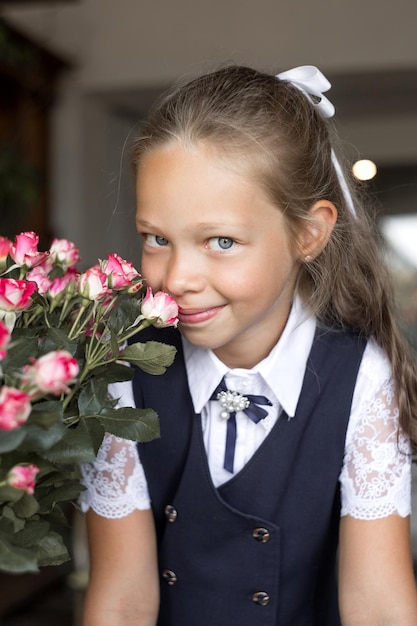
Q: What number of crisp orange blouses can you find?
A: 0